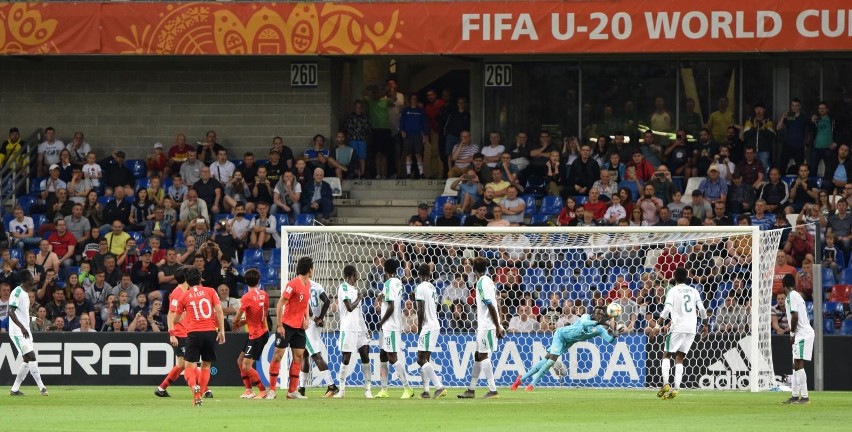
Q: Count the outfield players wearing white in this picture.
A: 8